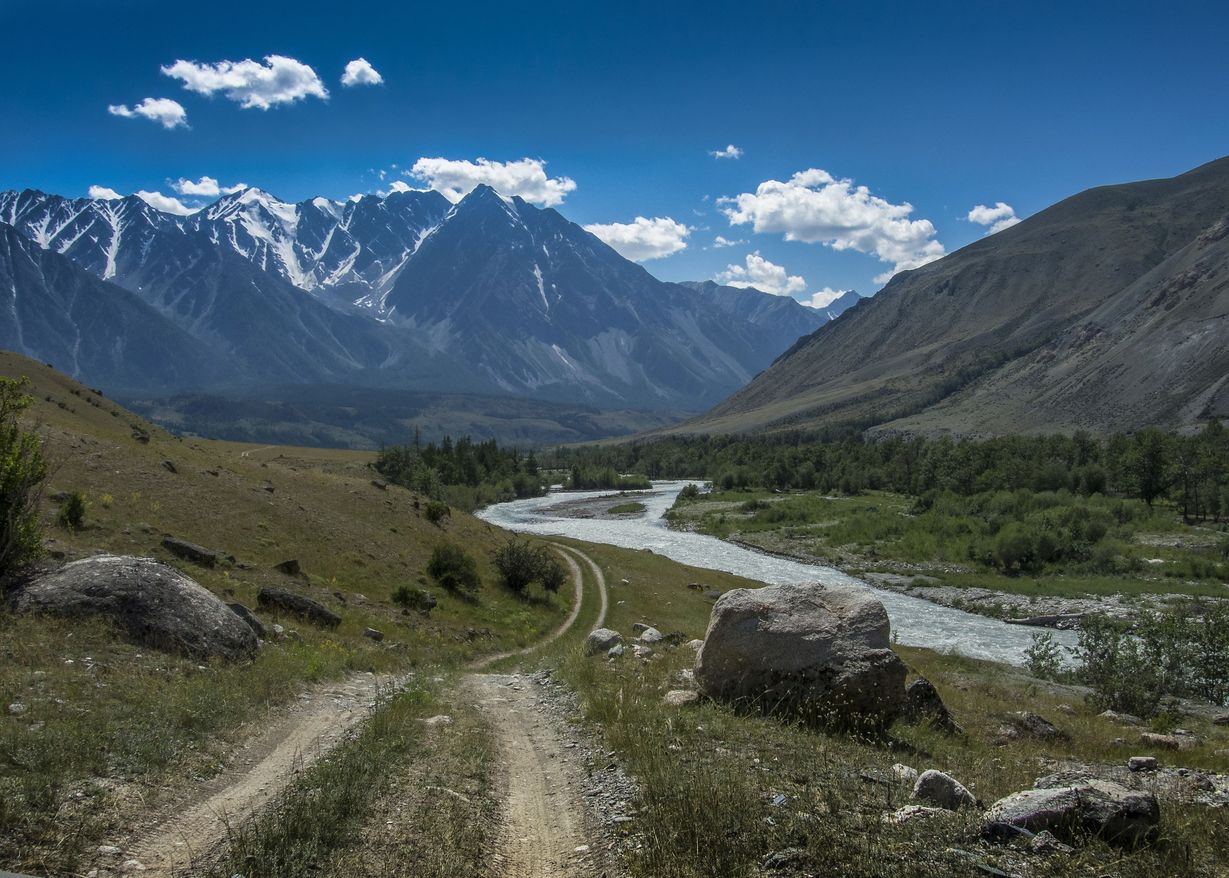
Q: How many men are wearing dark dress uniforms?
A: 0